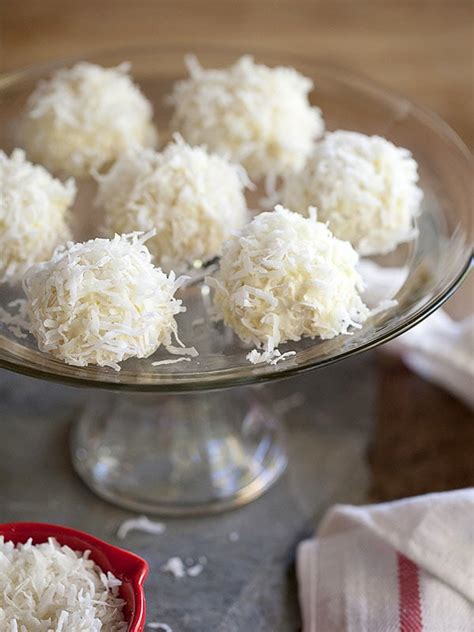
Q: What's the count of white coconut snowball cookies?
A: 7